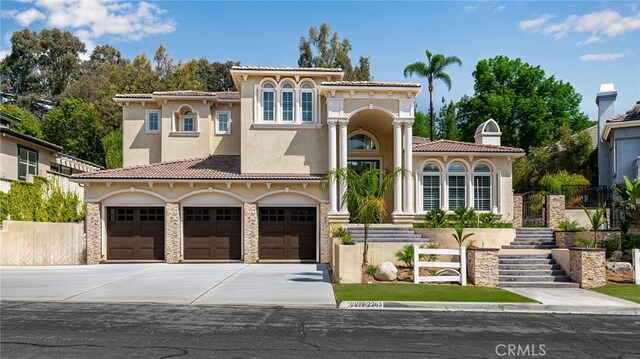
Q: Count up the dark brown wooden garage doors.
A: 3